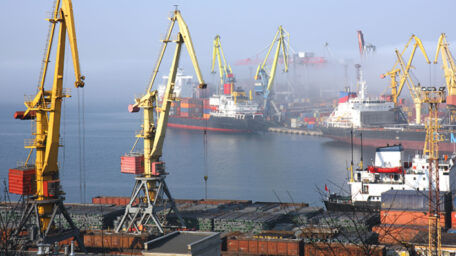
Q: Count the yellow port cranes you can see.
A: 6